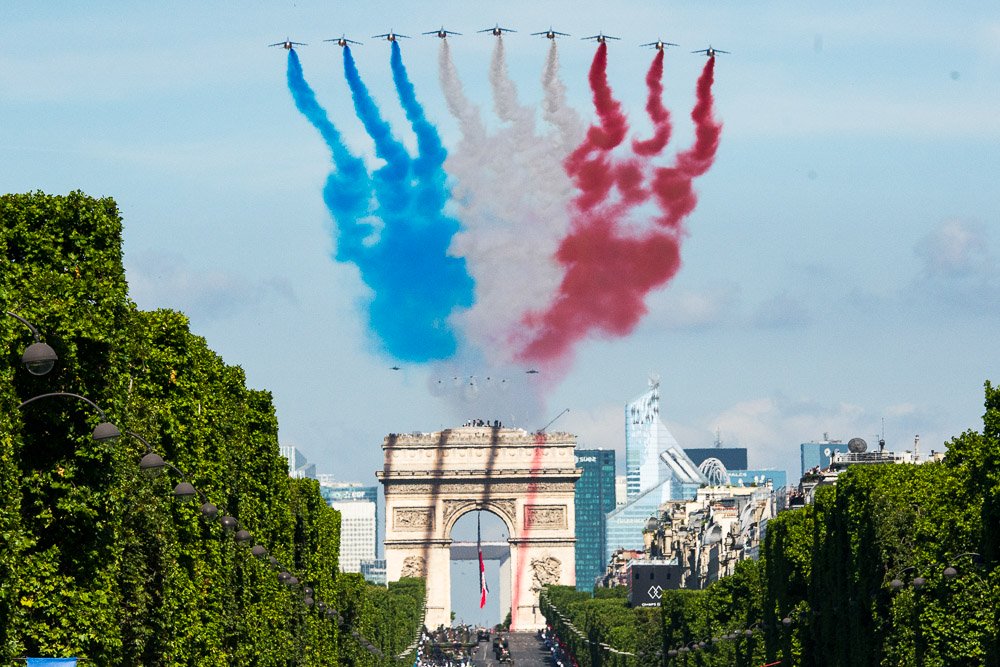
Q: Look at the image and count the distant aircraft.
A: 8